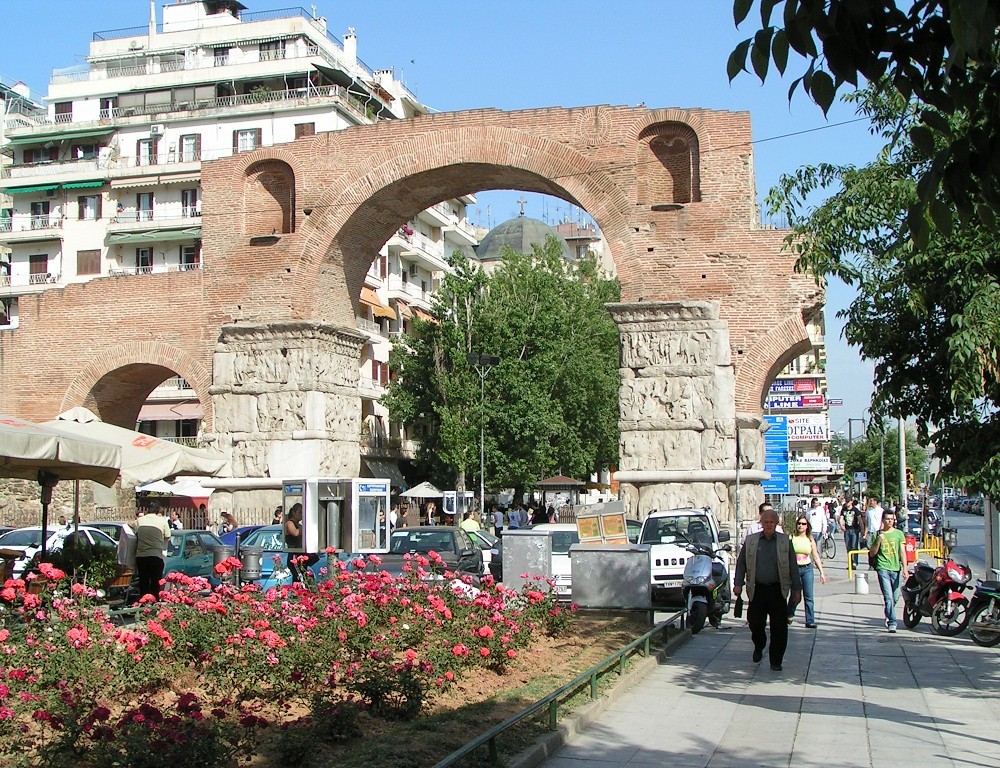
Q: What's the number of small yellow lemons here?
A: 0